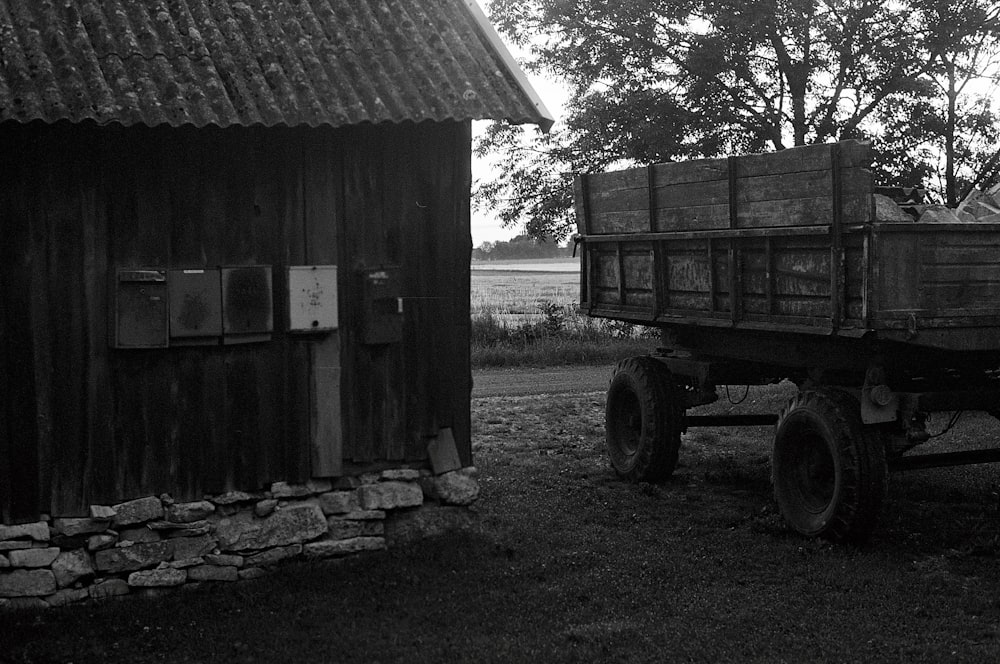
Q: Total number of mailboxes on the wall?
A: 5